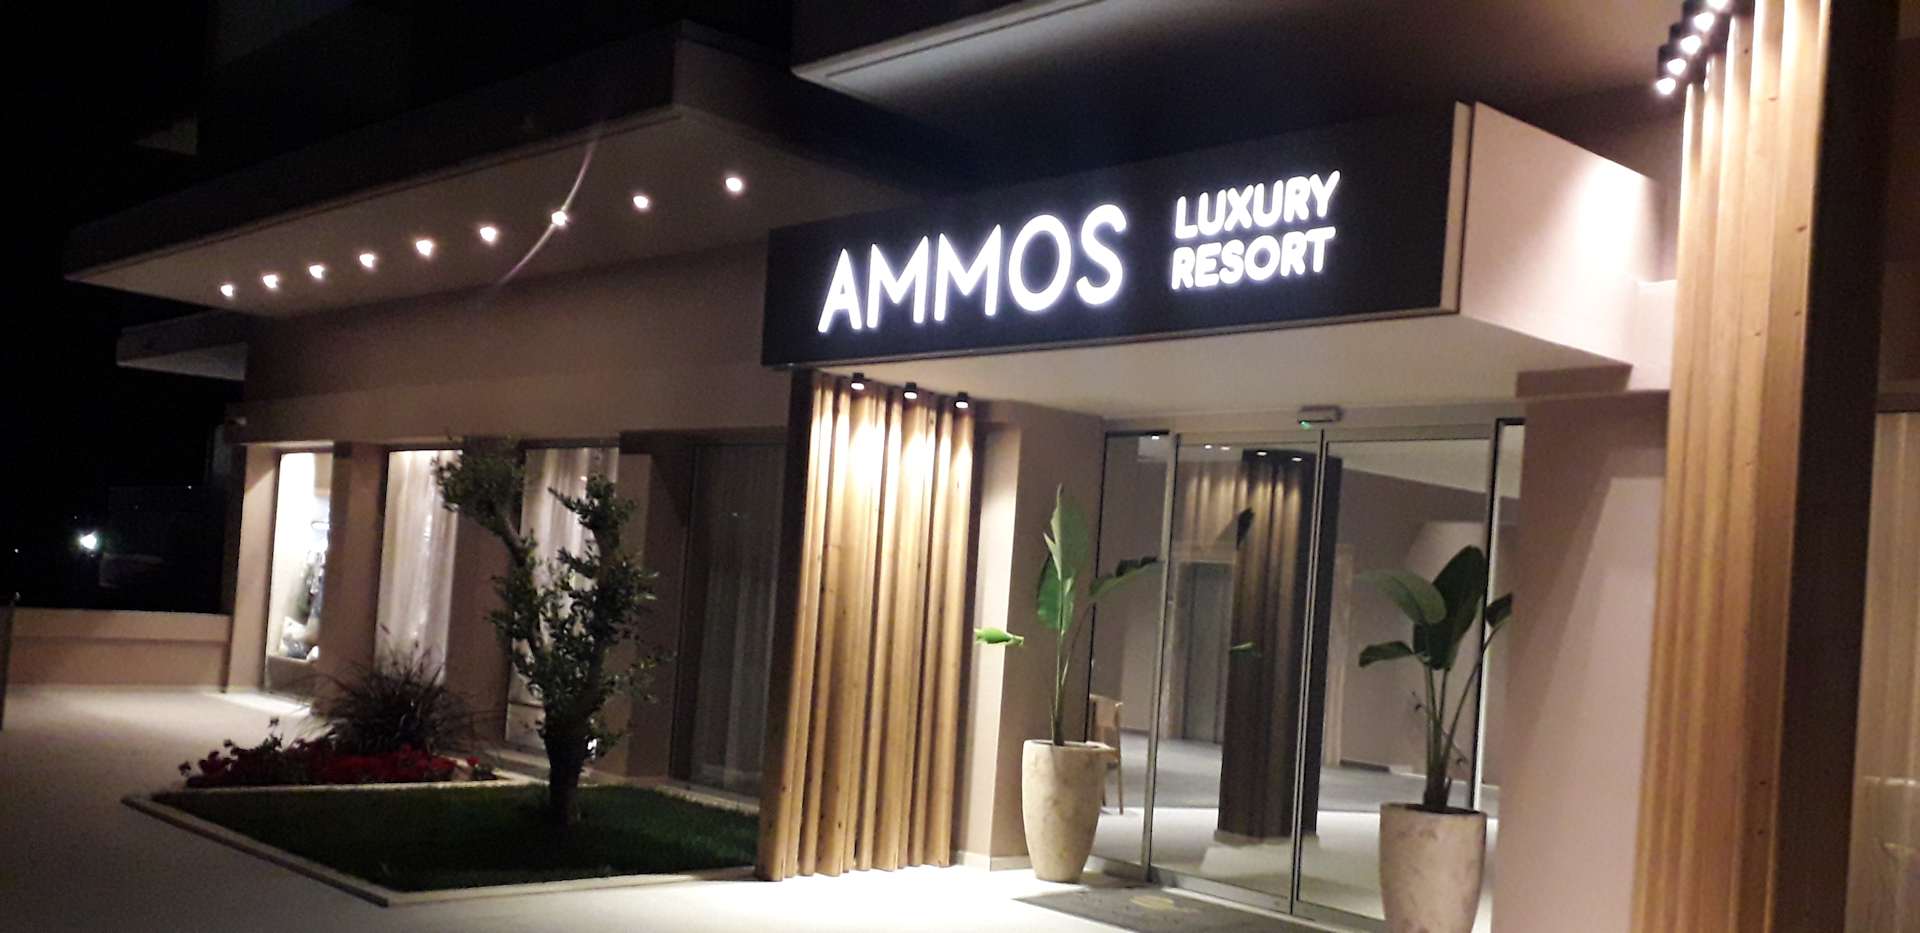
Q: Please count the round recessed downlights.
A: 9